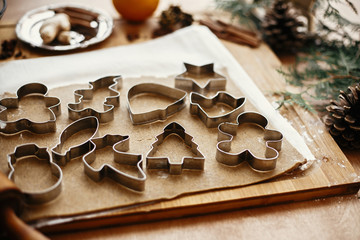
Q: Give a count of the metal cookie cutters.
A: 10